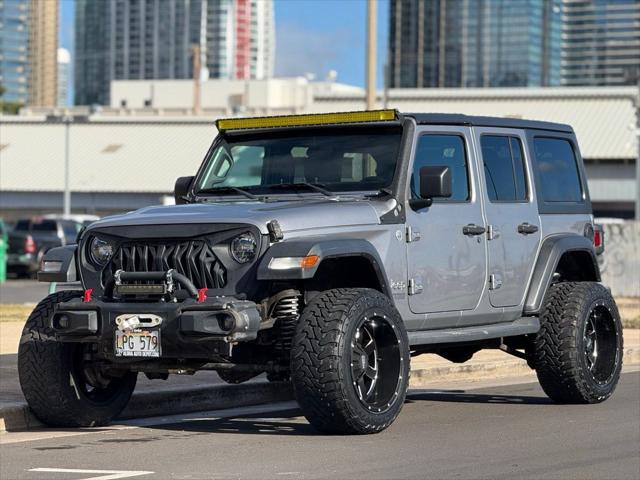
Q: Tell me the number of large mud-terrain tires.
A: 3